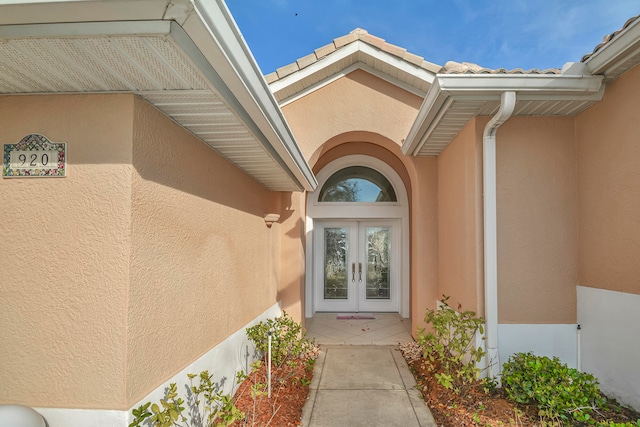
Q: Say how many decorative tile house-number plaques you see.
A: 1